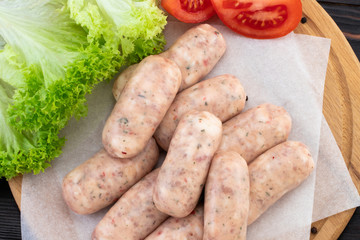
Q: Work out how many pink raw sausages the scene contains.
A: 10